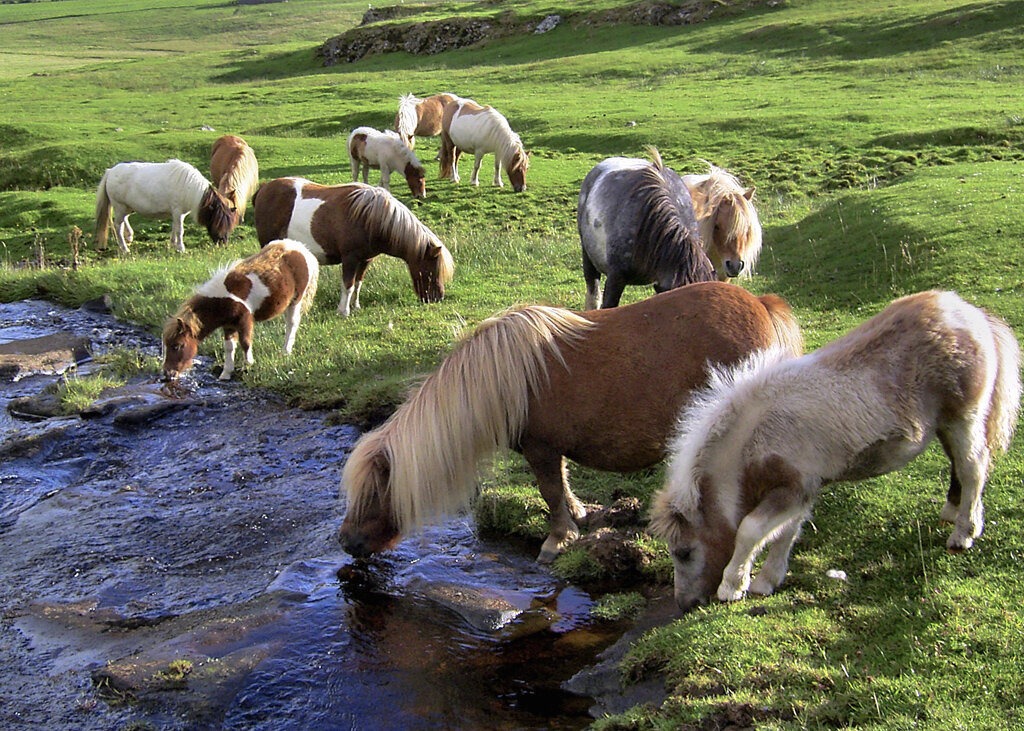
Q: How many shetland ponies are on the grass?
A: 11